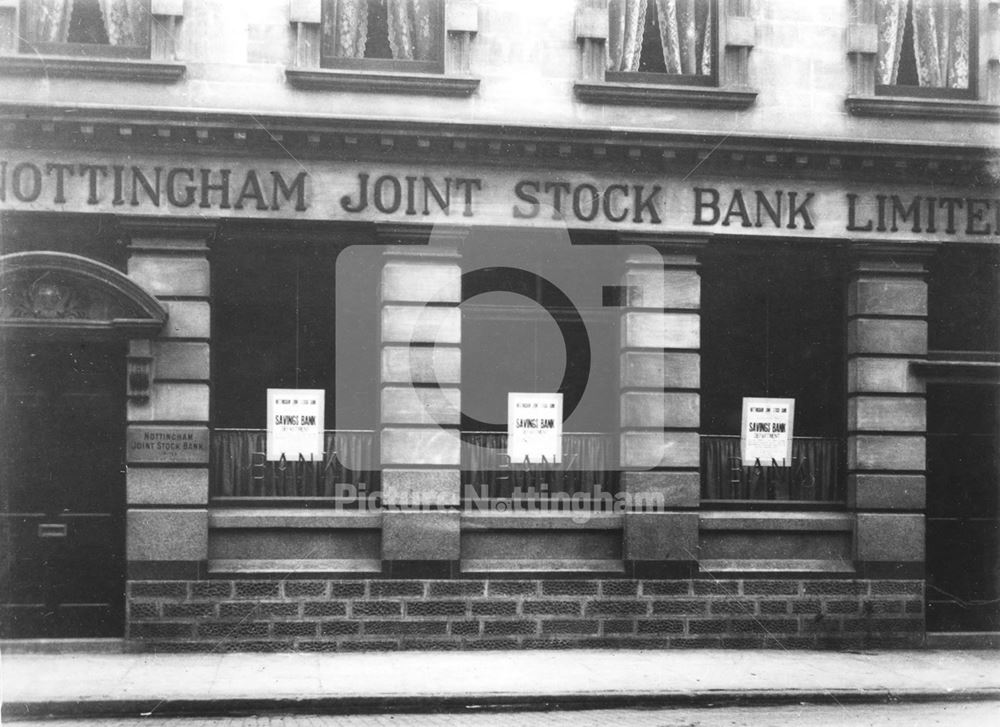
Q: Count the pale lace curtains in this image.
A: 8